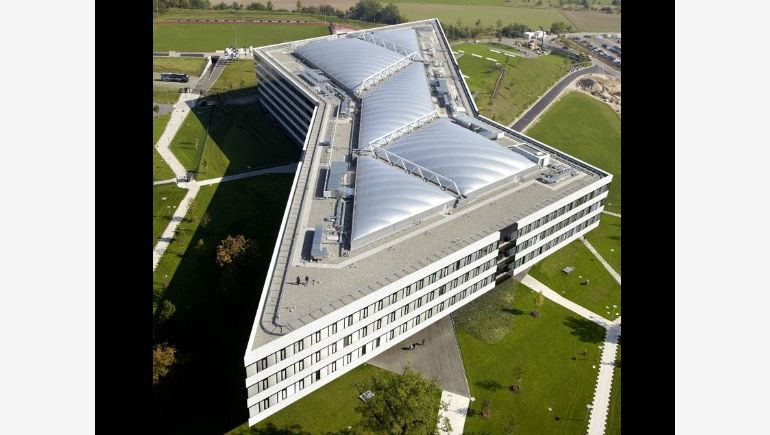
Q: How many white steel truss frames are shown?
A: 4